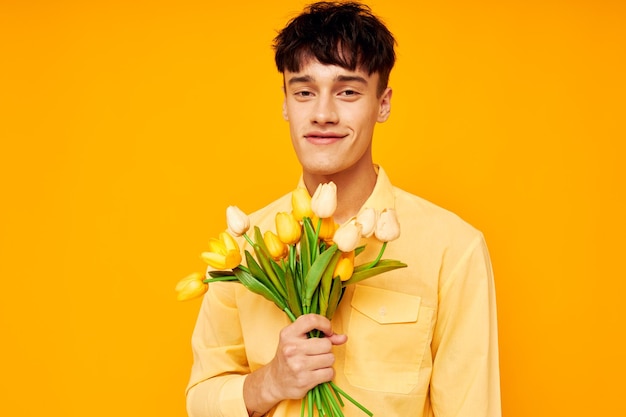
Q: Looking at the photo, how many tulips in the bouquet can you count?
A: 12